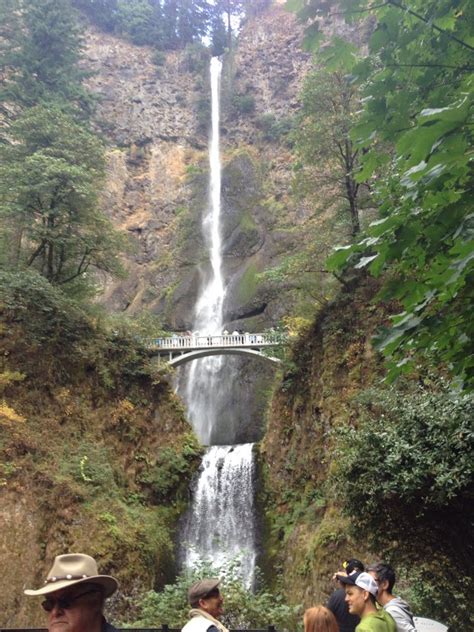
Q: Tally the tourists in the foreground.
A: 6